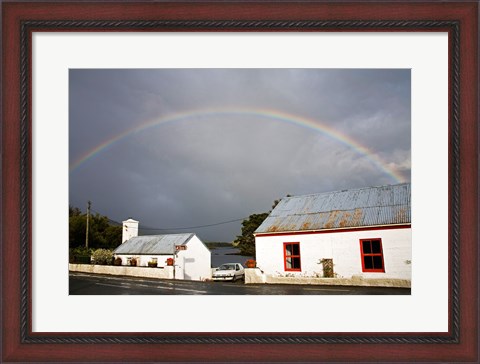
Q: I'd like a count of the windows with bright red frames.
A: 2